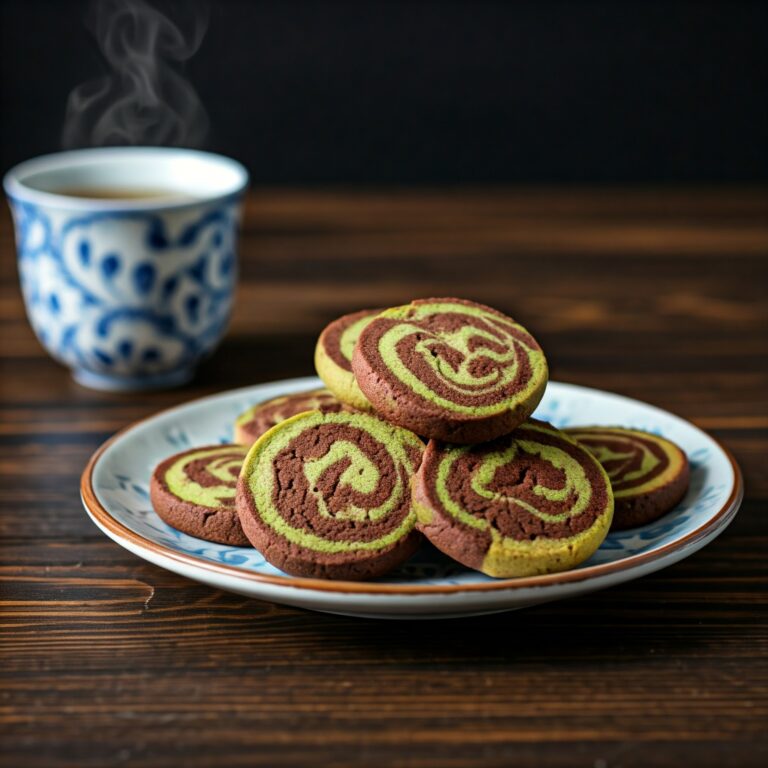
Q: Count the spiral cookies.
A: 7